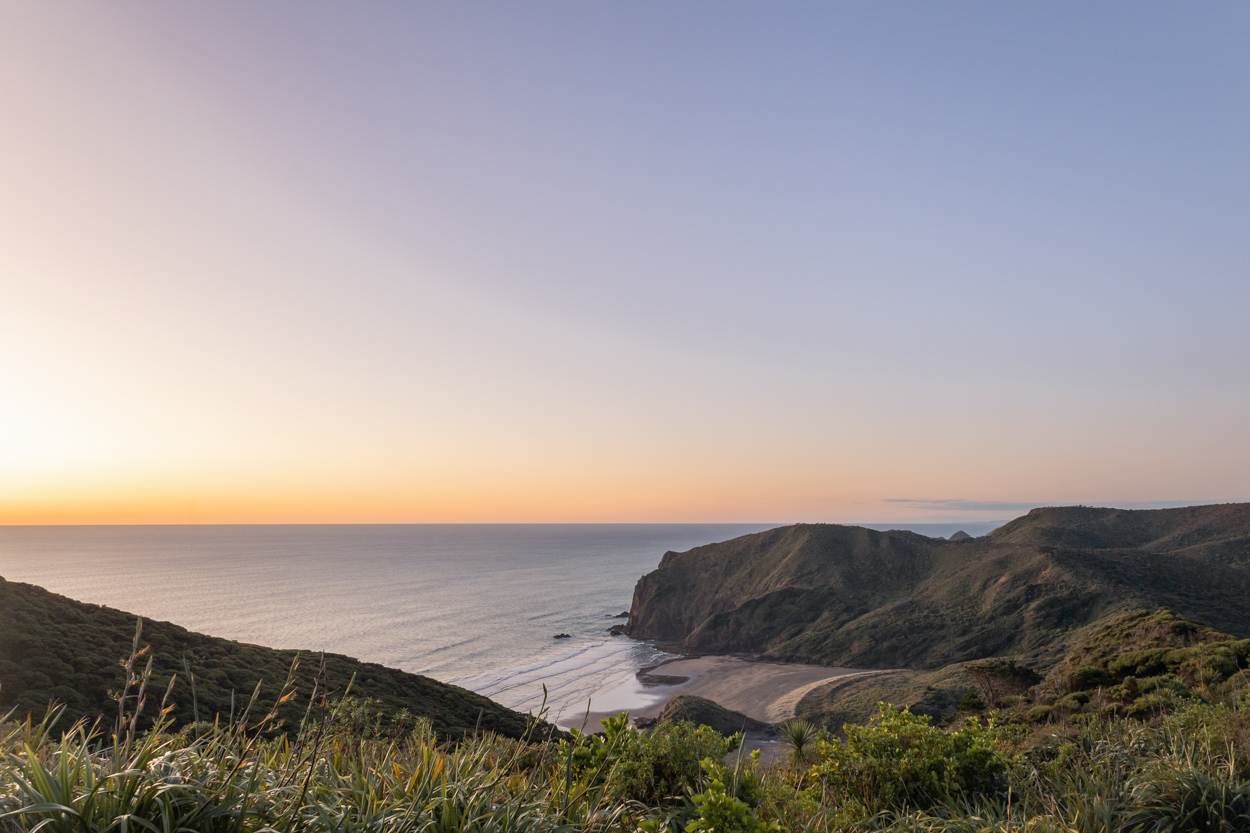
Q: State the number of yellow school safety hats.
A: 0